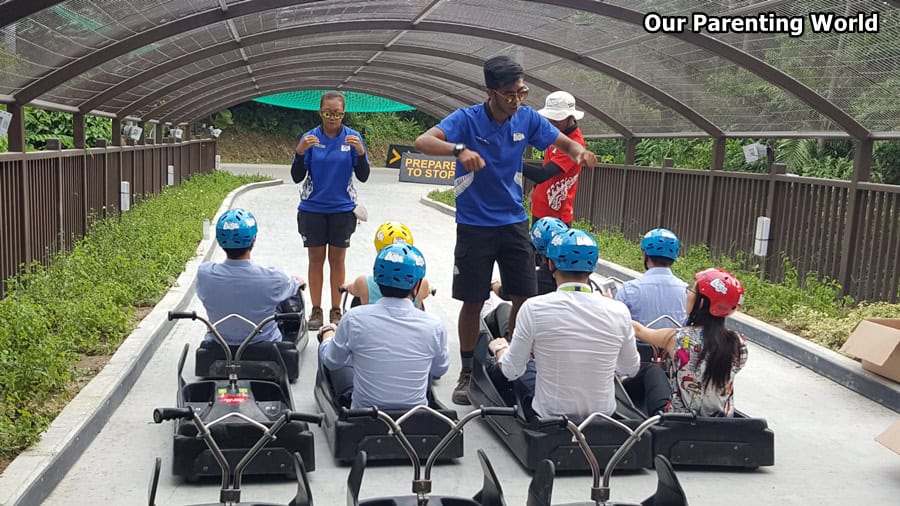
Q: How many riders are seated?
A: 7